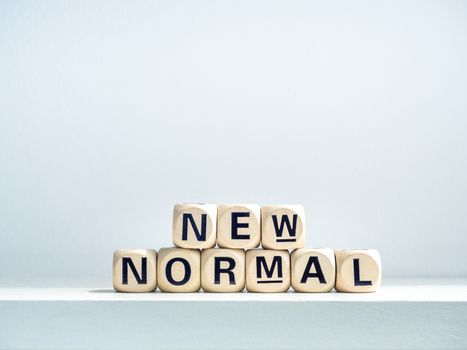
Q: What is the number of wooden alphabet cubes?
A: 9